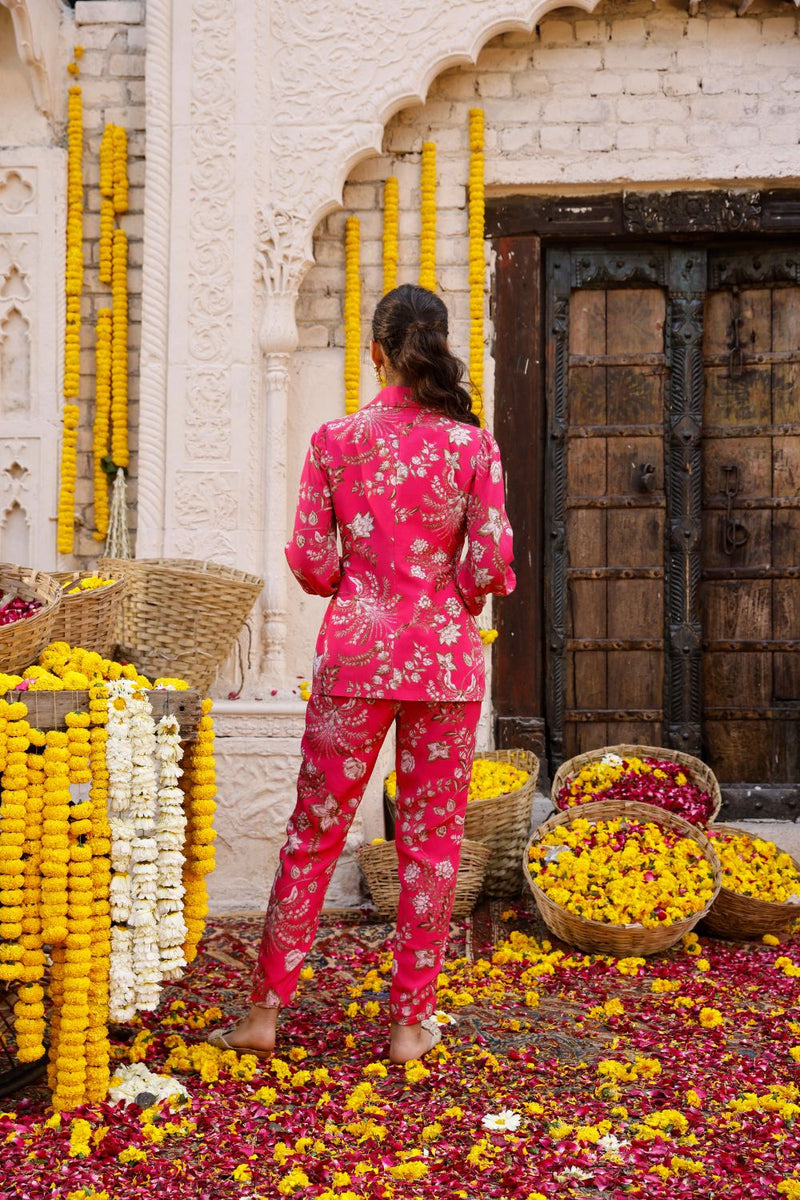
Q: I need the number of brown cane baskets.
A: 8